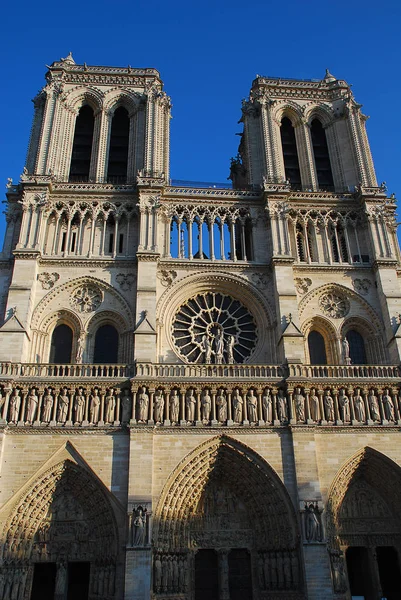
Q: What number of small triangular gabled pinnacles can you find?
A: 4